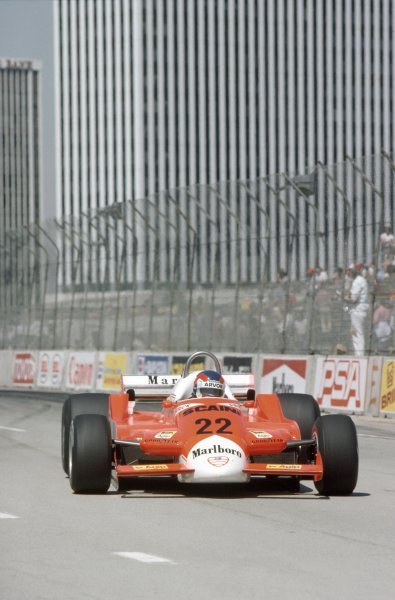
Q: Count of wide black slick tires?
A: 4